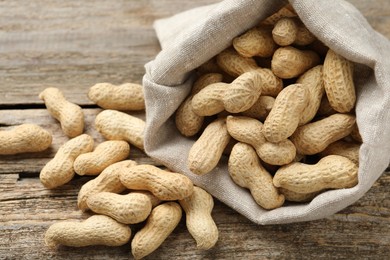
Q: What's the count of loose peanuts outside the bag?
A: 13